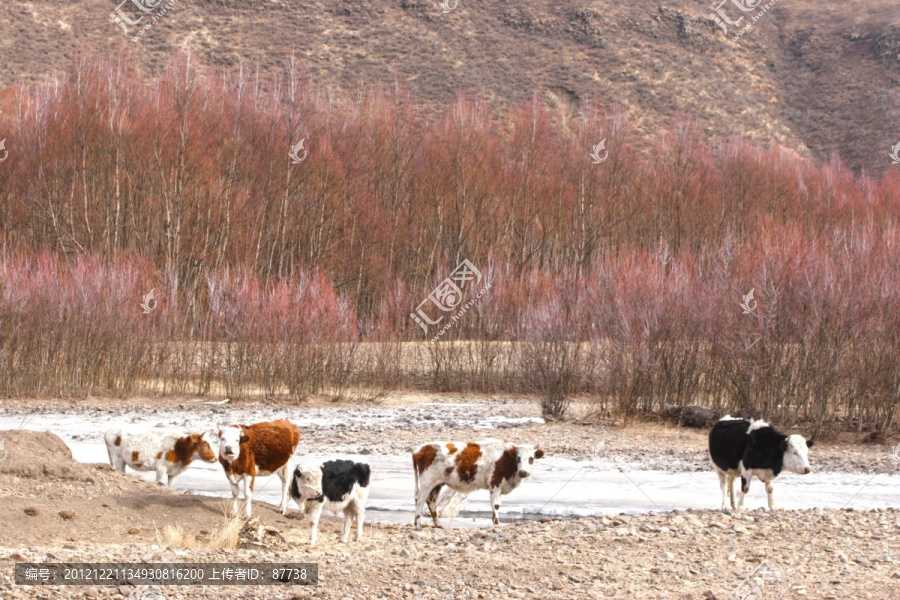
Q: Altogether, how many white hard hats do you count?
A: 0